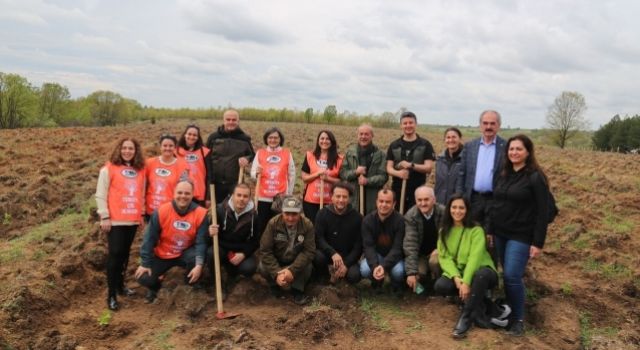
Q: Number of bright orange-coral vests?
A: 6